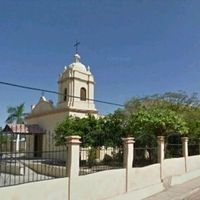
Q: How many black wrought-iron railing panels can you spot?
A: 5